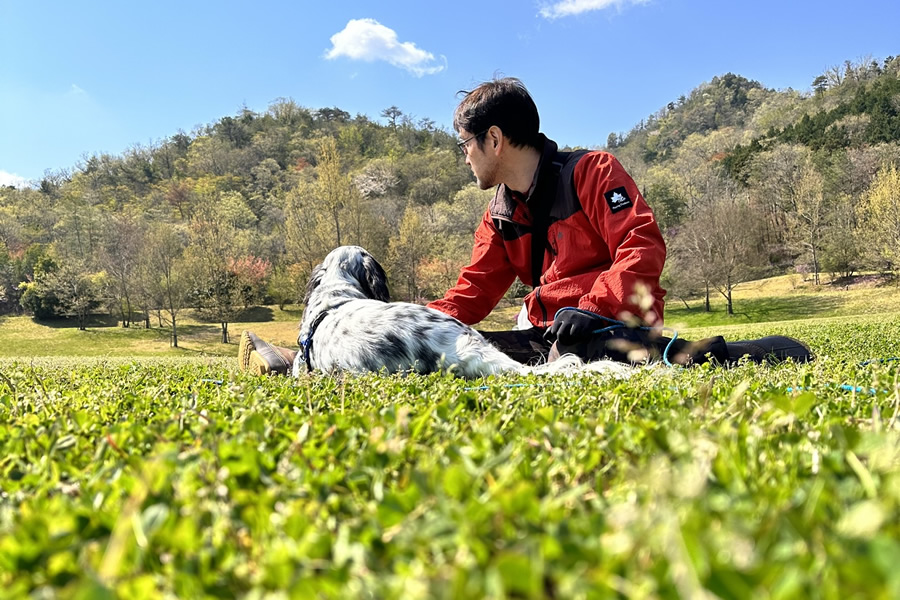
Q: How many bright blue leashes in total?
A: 1